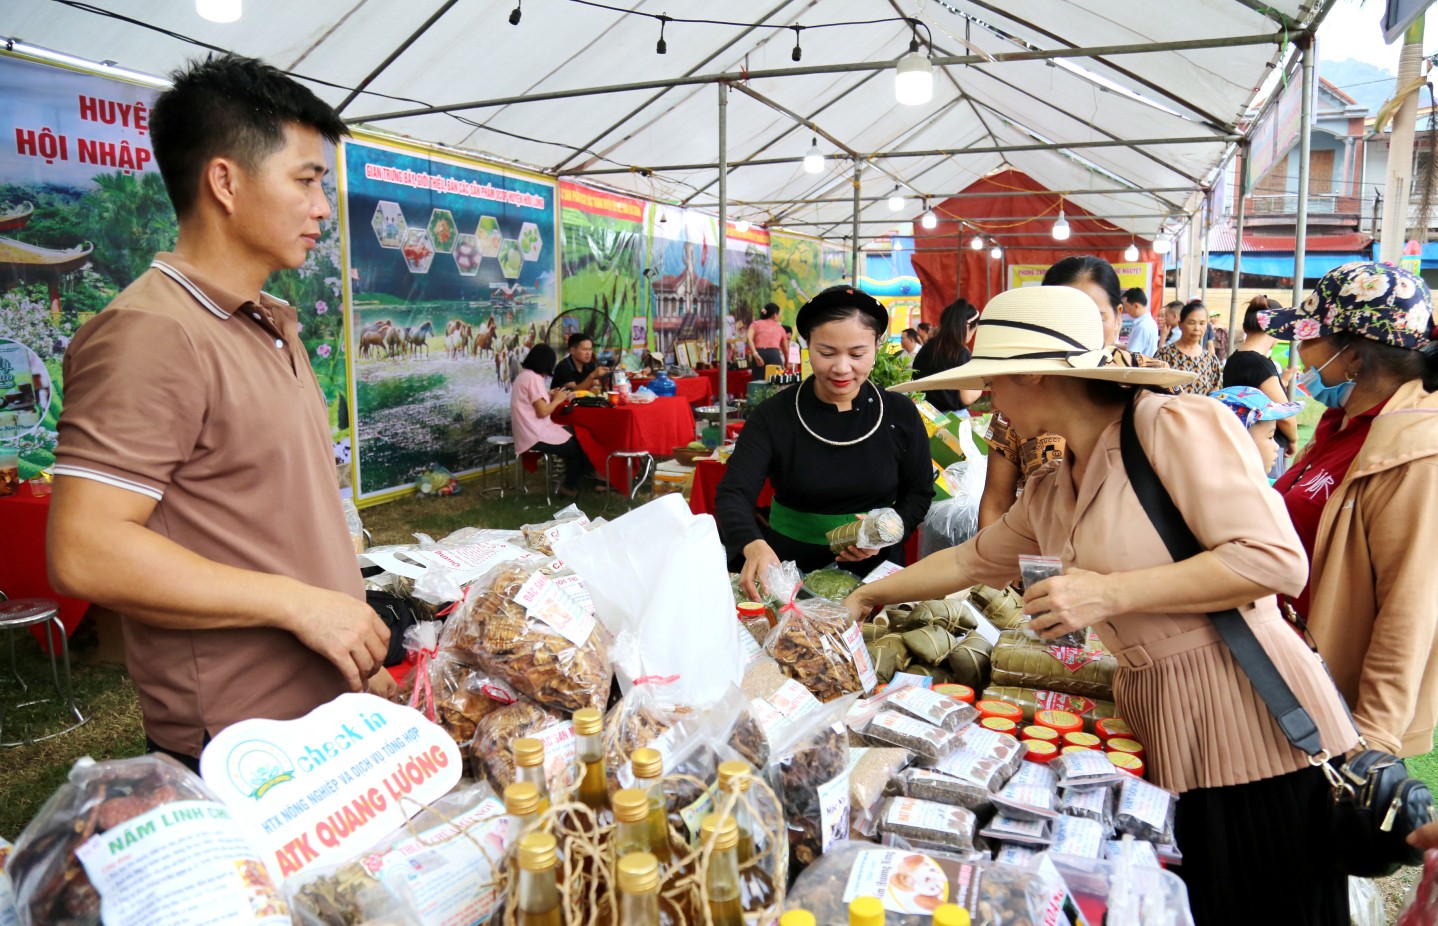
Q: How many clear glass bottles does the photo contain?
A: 9